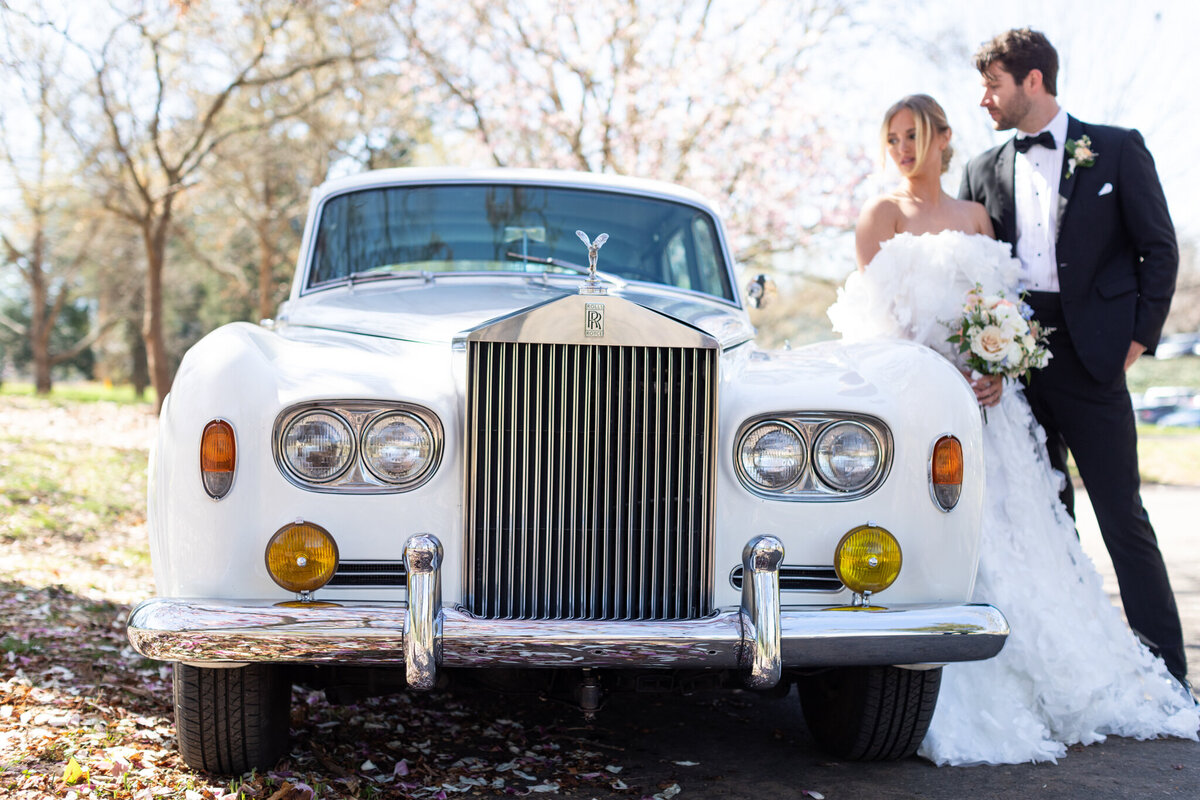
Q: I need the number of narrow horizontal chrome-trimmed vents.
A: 2